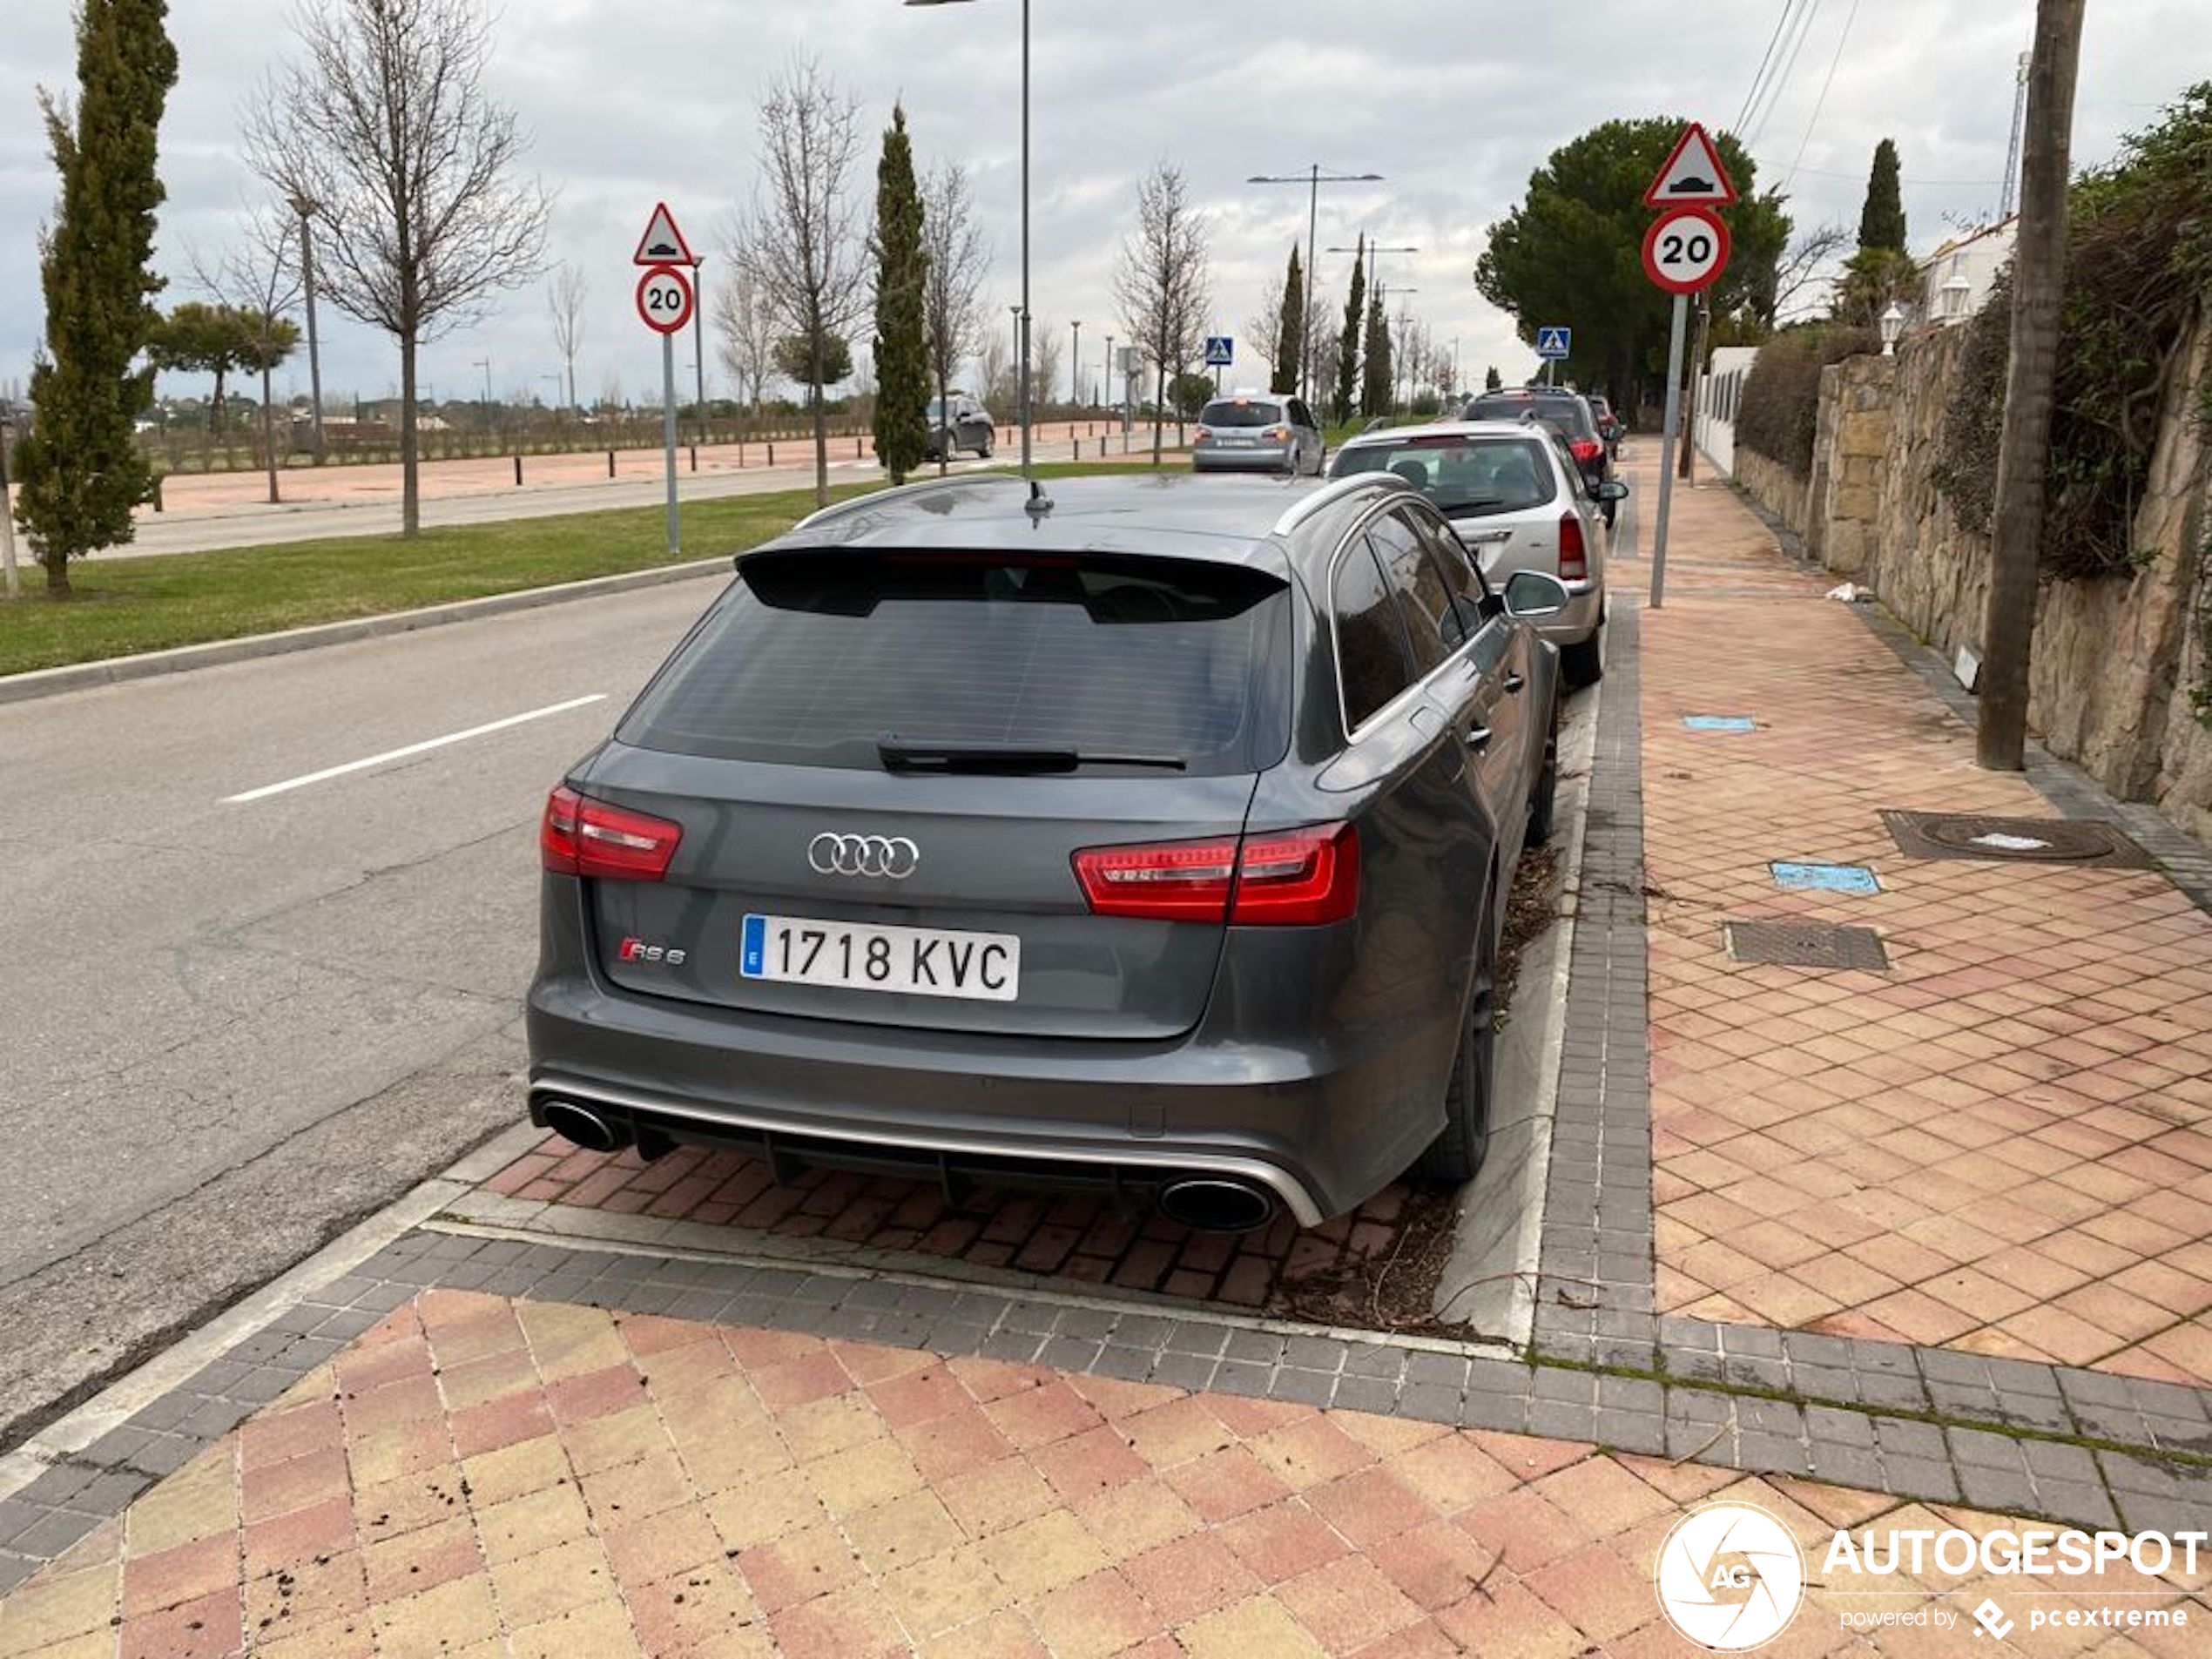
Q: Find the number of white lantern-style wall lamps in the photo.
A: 2